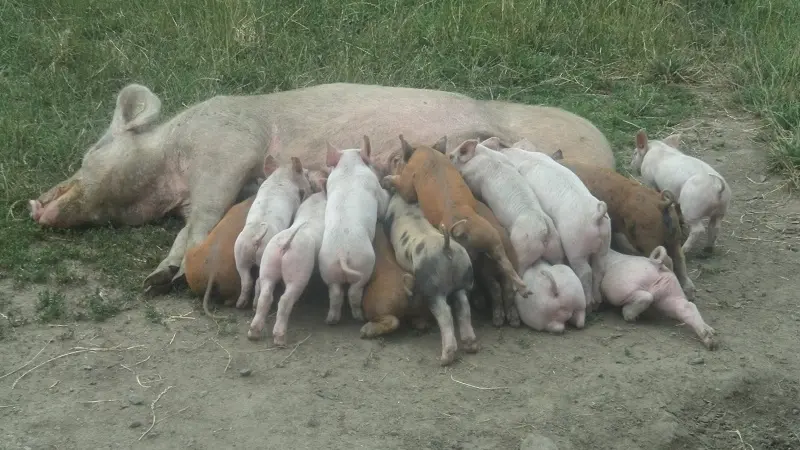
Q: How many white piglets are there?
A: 8